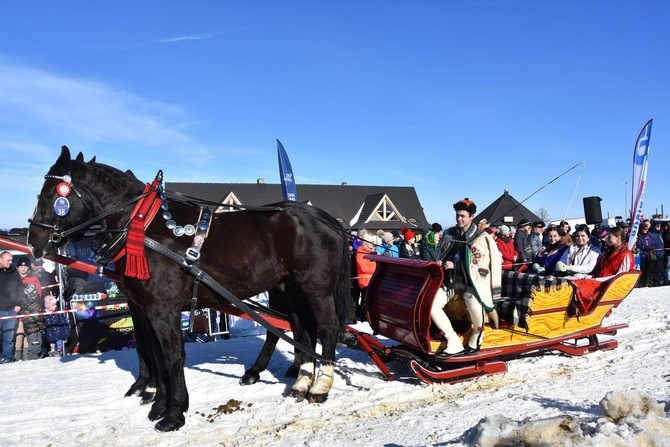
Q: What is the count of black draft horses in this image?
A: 2